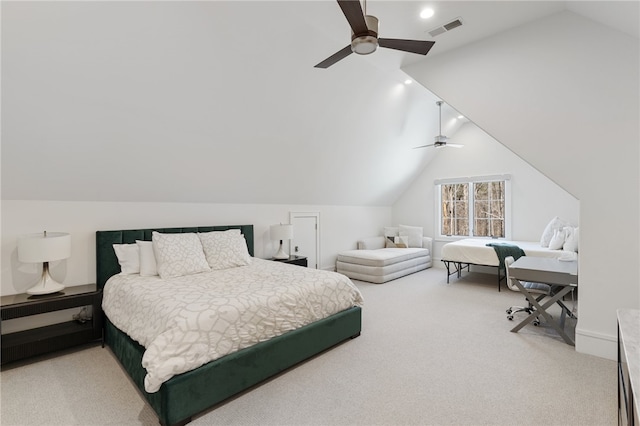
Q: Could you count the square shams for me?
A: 2